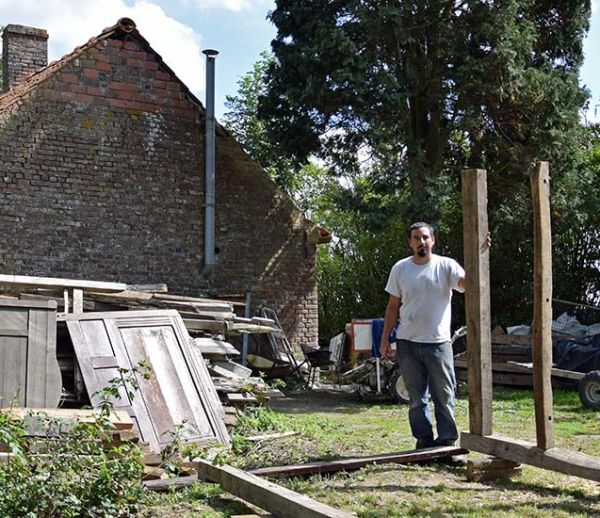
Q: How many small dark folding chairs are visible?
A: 1